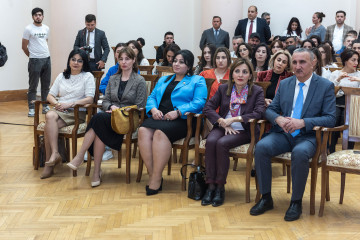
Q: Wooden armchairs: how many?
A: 6